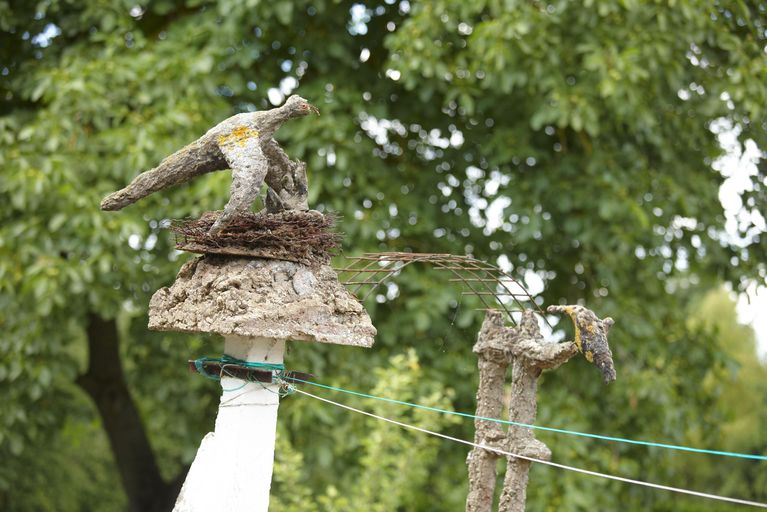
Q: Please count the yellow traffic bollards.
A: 0